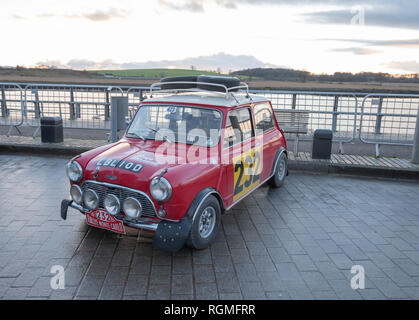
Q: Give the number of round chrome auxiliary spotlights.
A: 4